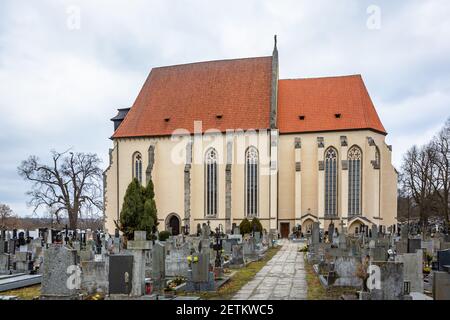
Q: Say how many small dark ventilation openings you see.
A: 4